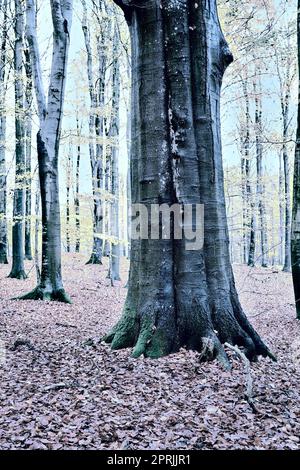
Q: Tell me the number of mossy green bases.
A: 2